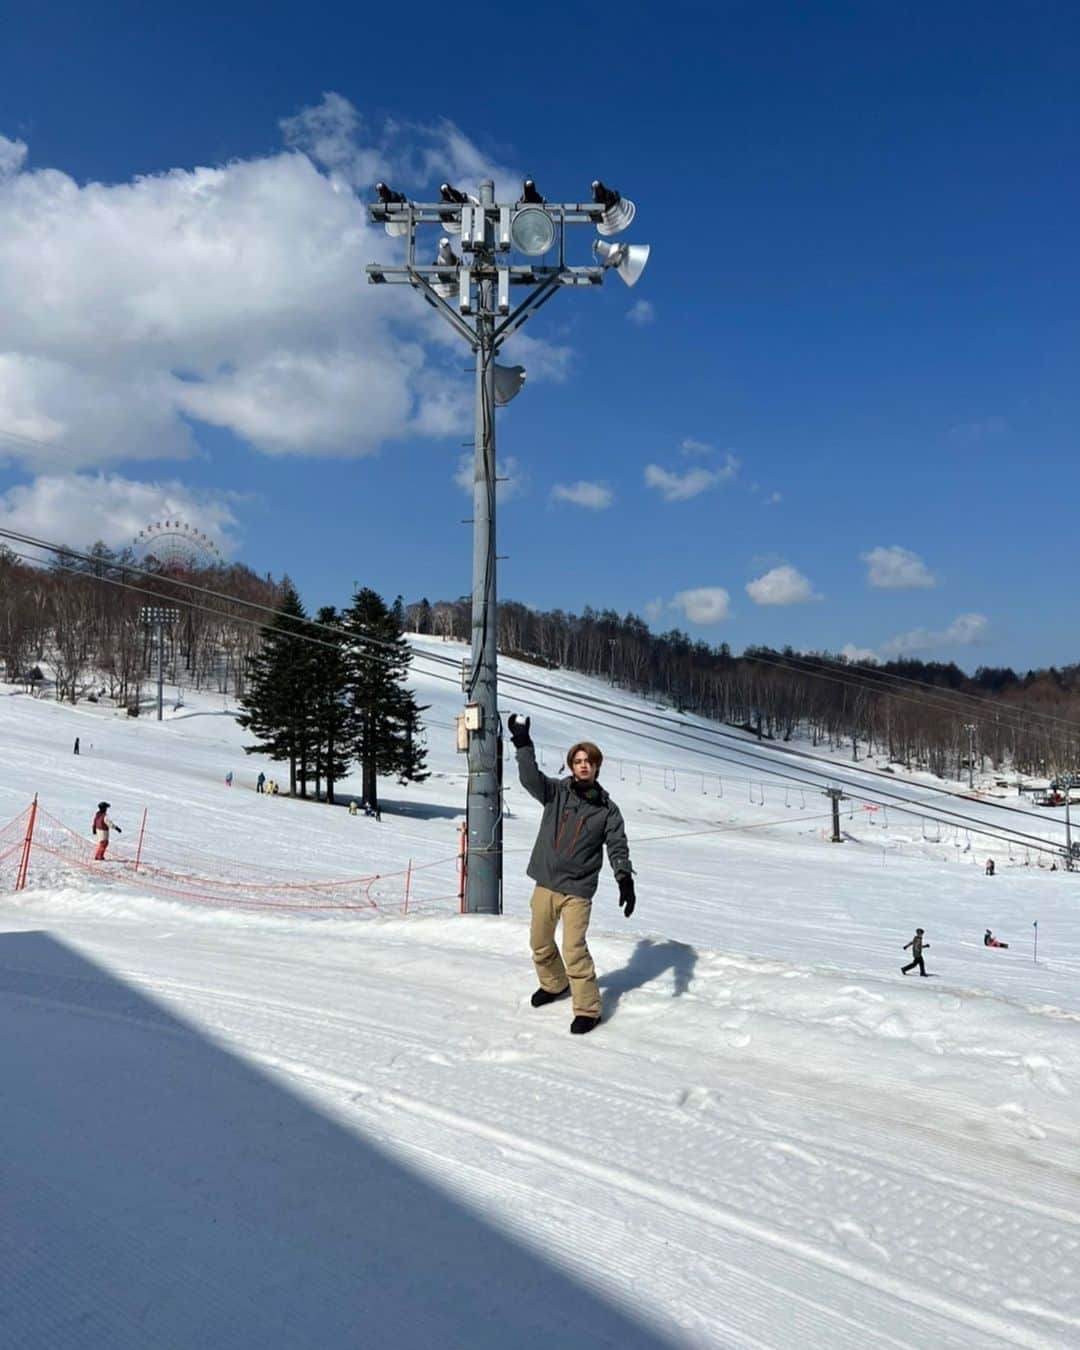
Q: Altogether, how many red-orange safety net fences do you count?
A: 1